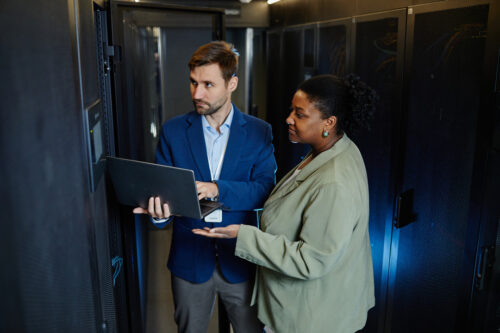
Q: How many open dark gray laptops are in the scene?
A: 1